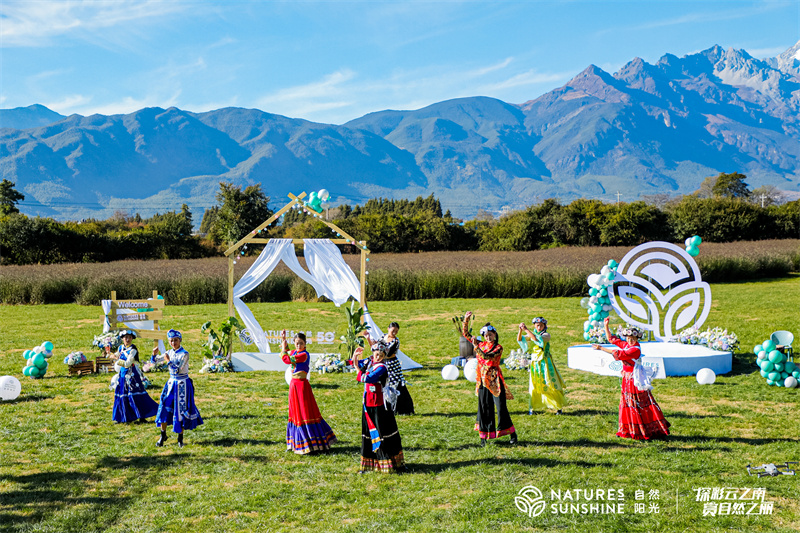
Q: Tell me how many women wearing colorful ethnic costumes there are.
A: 8